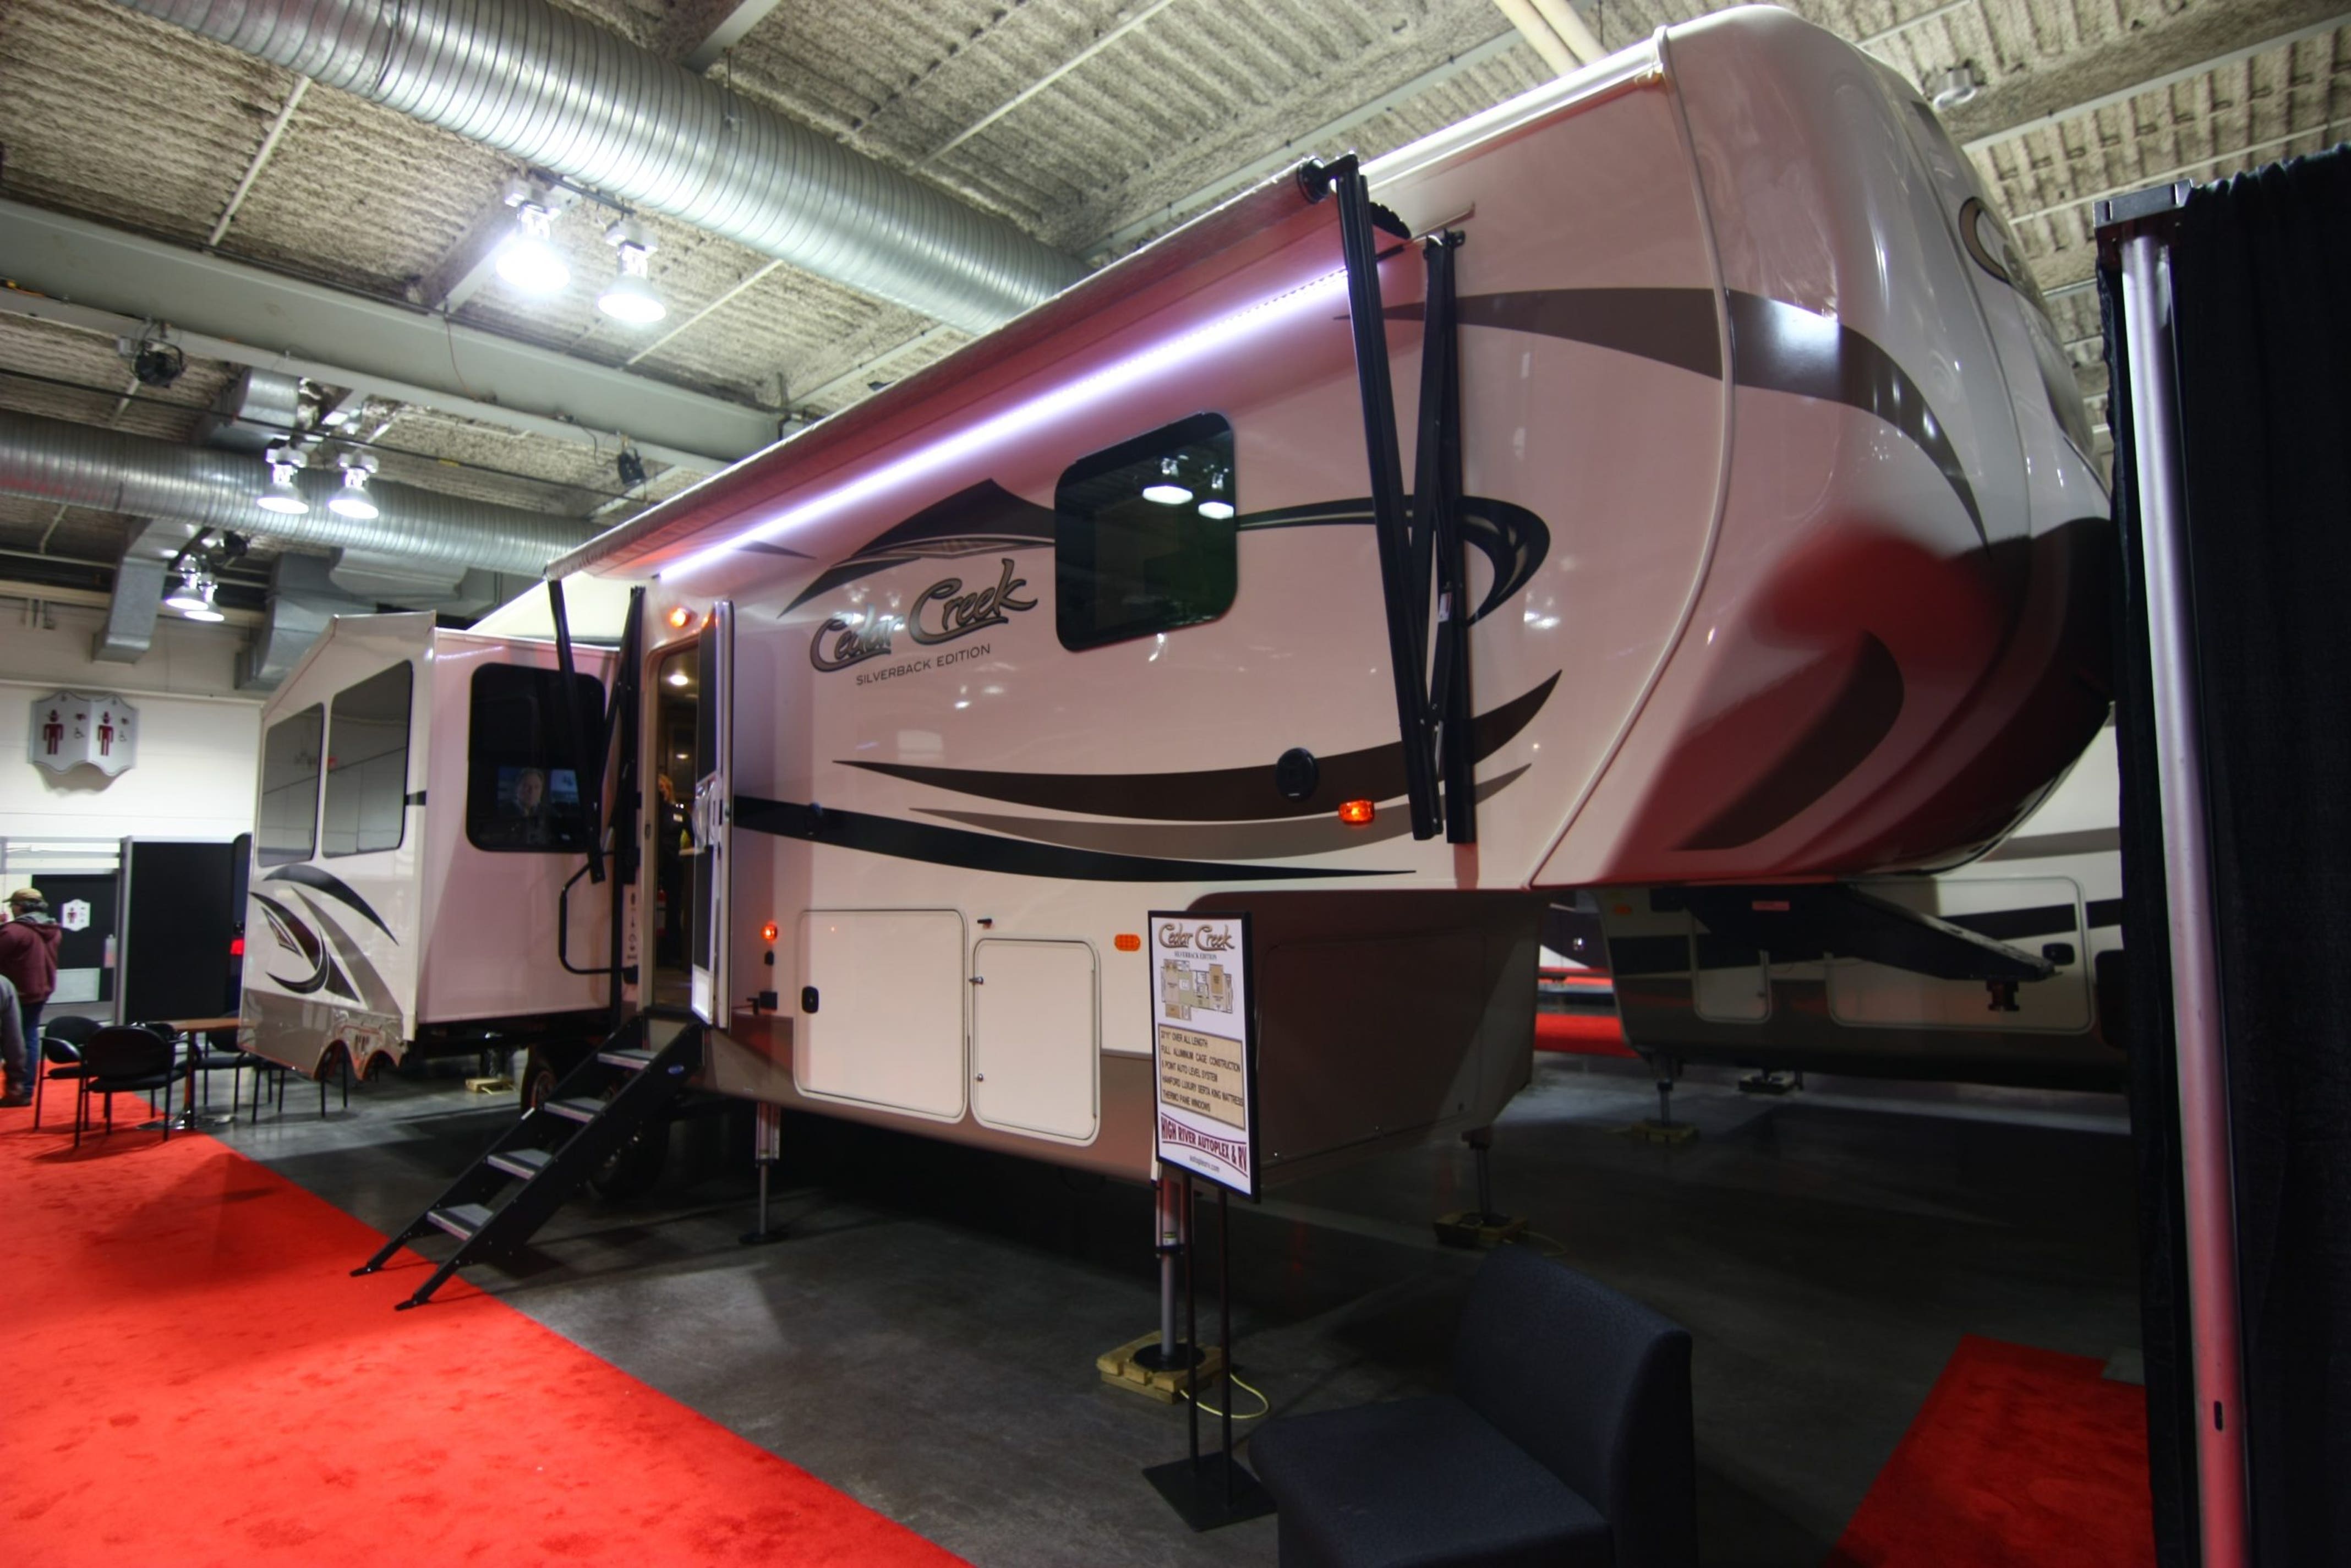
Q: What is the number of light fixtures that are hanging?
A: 6